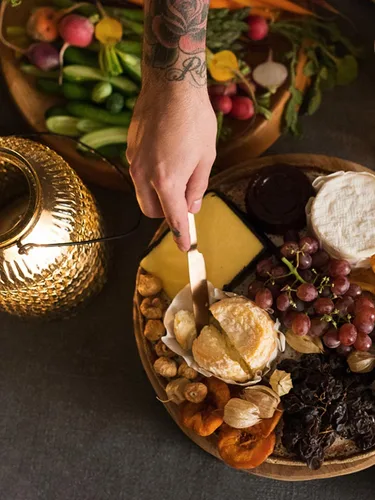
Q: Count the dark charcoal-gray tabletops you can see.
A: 1